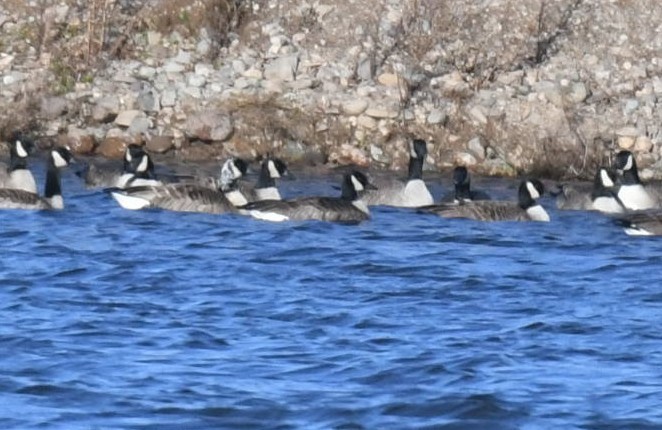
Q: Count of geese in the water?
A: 13